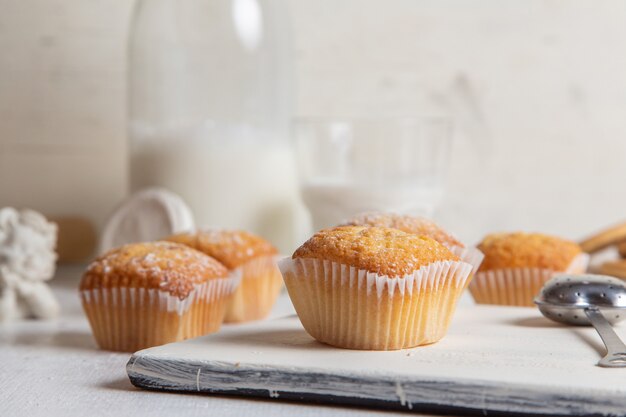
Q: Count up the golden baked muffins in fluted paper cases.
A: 5